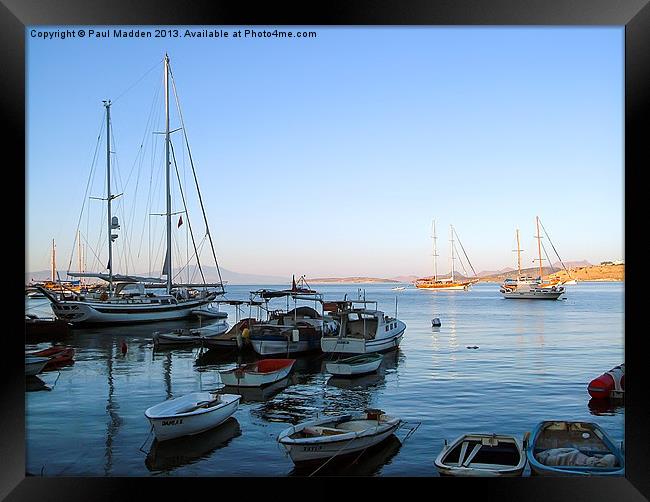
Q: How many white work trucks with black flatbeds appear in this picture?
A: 0